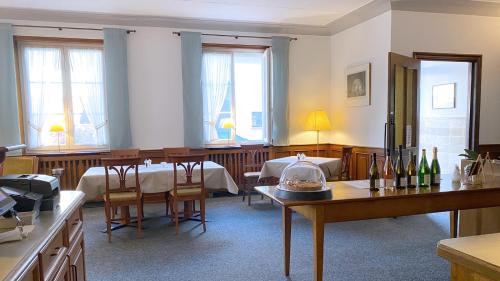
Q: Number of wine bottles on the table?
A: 6